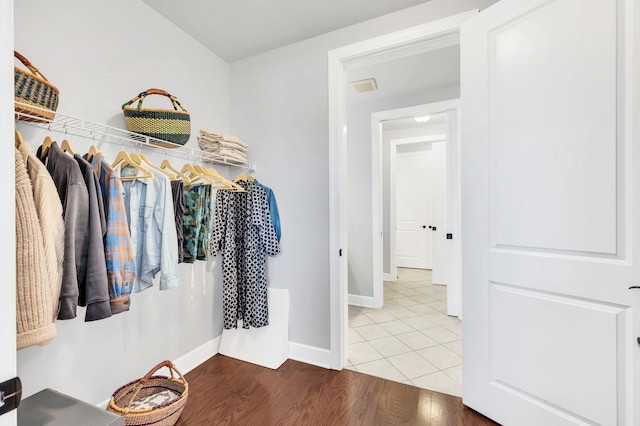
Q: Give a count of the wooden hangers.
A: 14